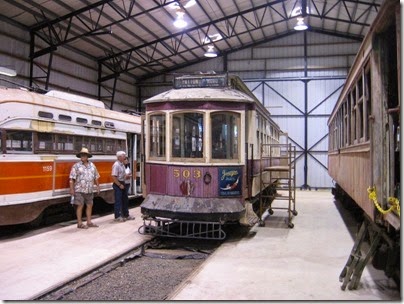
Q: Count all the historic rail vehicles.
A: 3